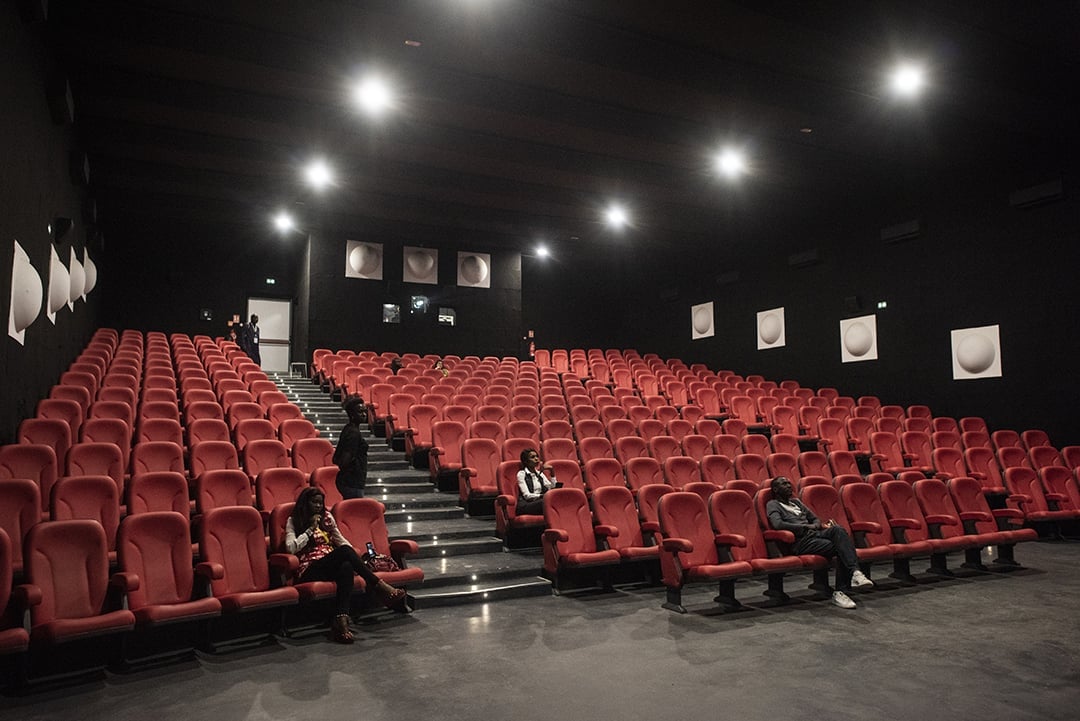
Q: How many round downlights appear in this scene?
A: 7